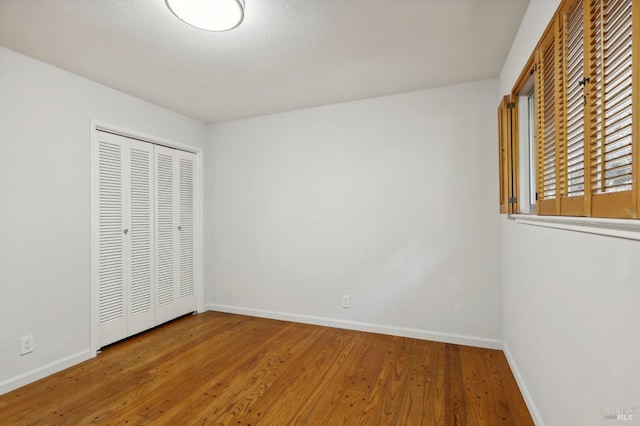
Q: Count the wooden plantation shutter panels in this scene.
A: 4